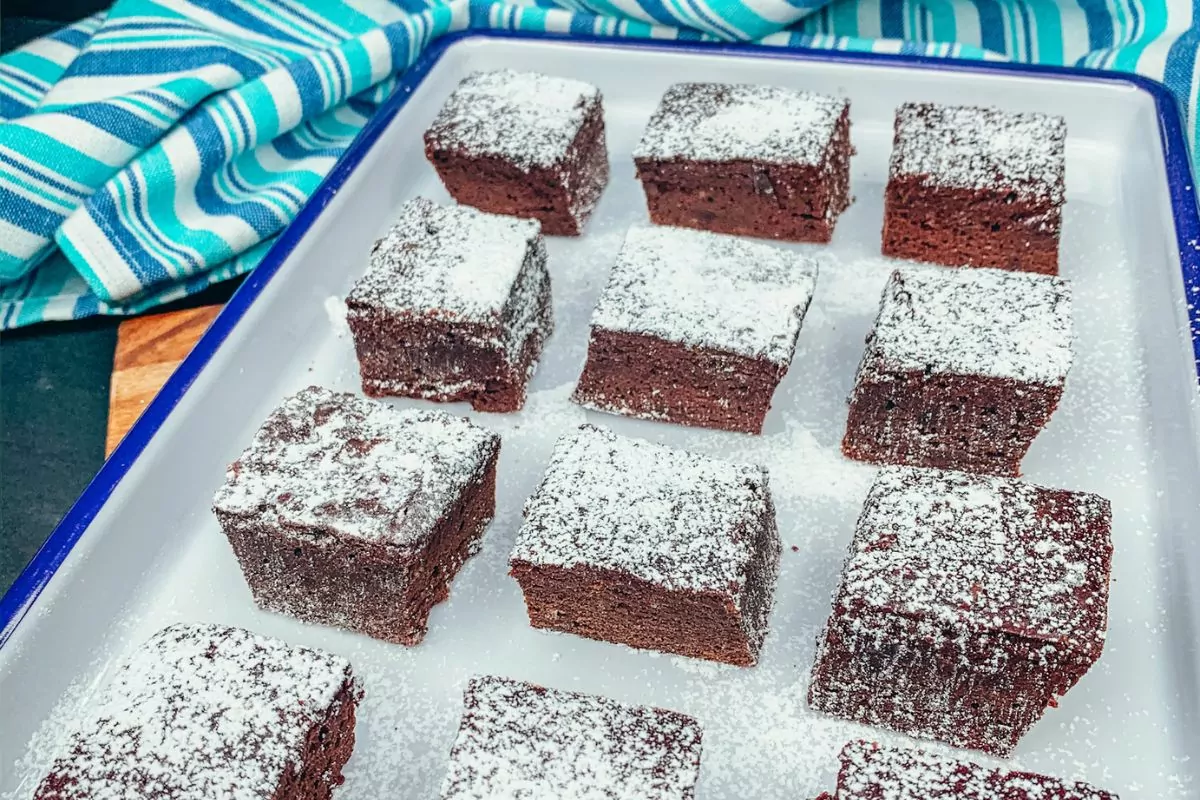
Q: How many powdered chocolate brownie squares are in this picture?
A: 12